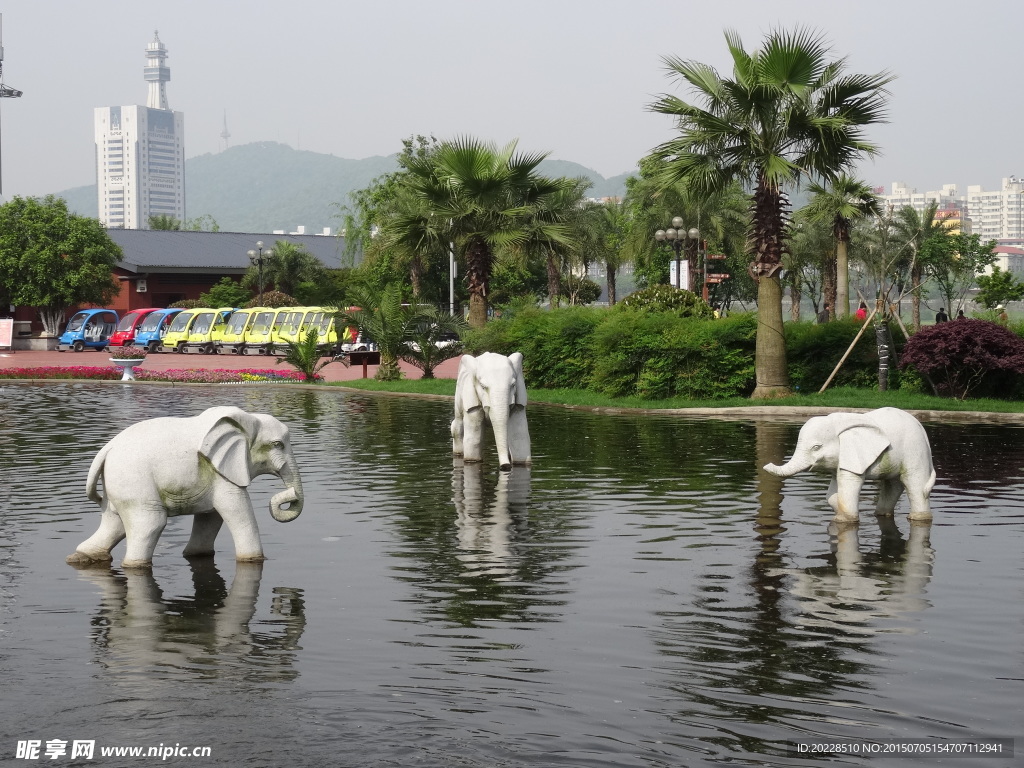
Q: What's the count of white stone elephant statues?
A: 3